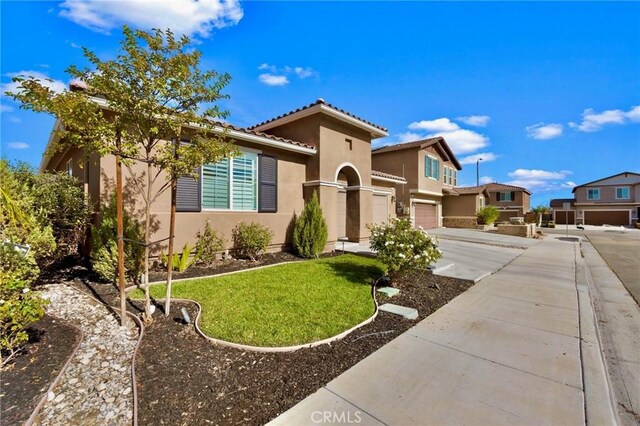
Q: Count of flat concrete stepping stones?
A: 2